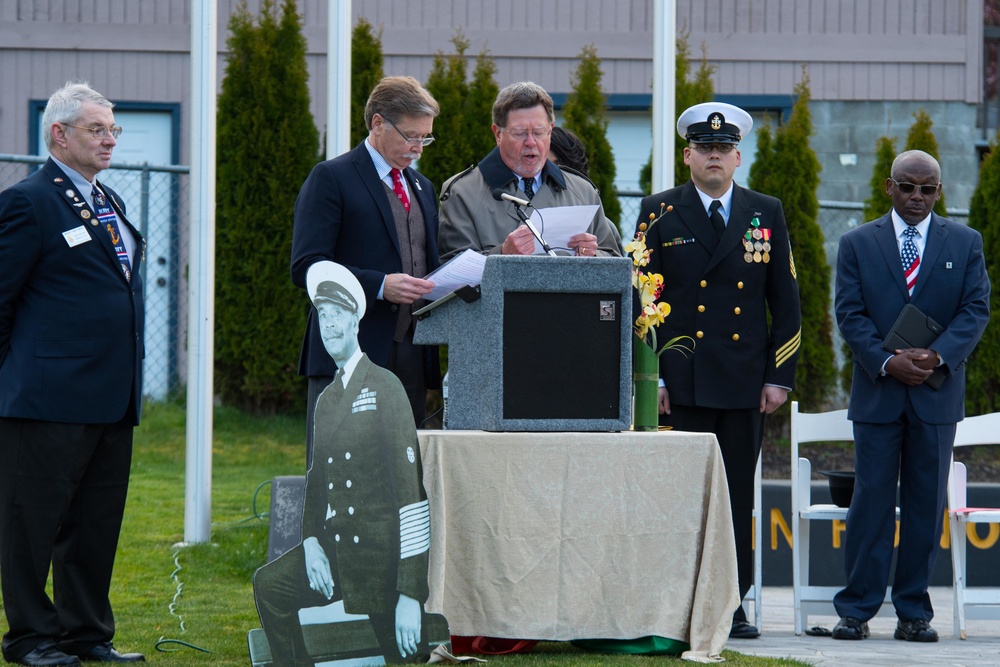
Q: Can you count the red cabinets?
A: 0